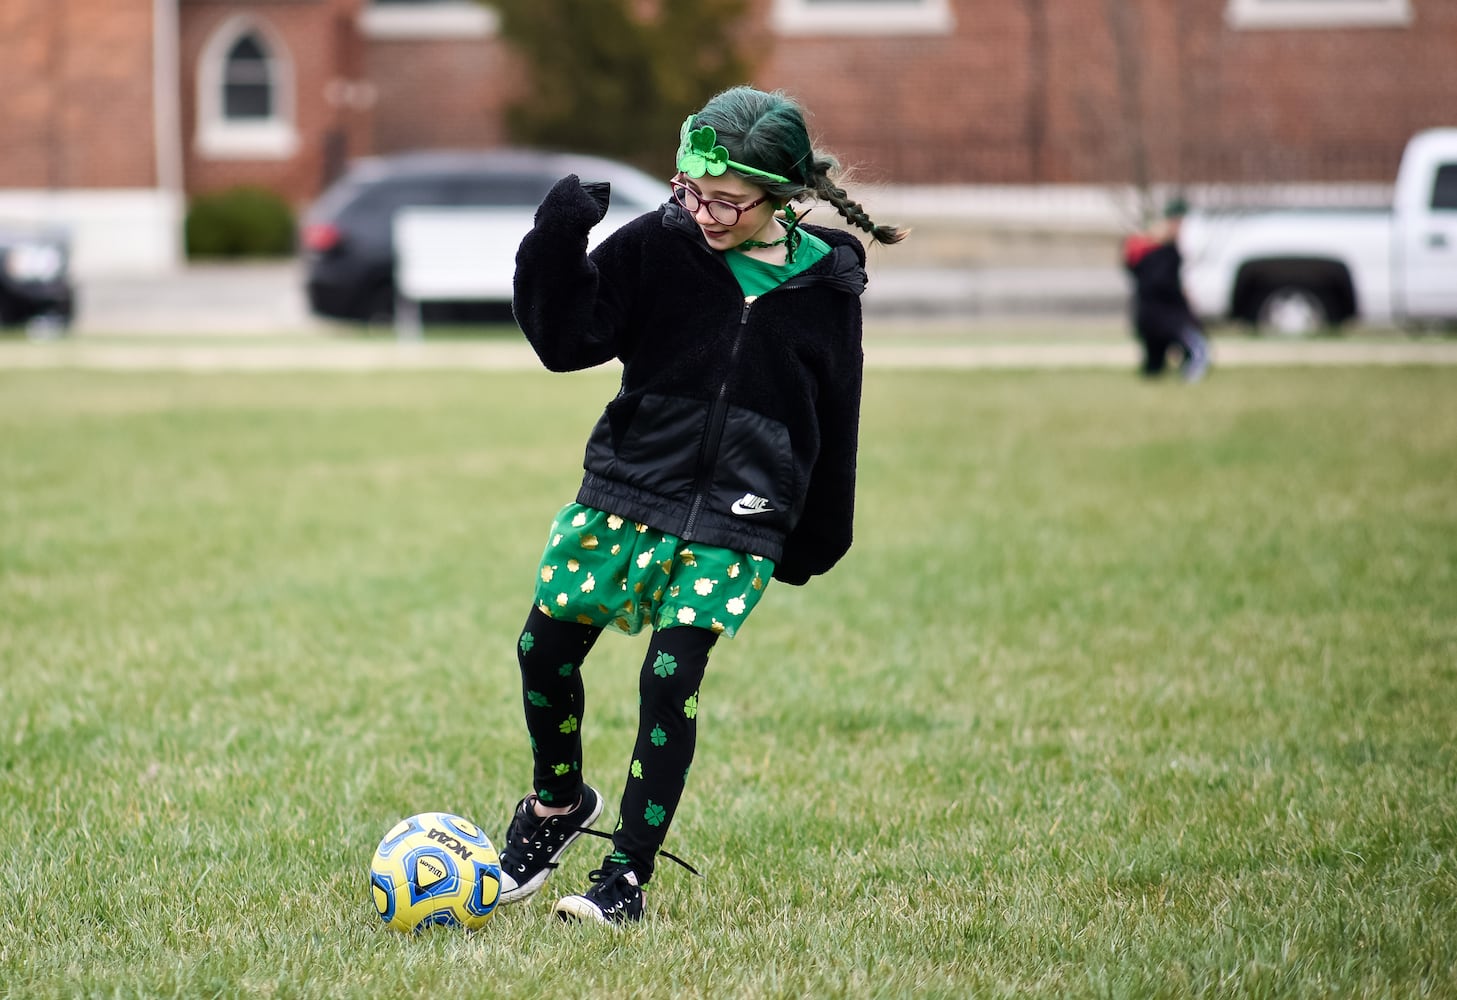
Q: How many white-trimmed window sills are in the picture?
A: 4